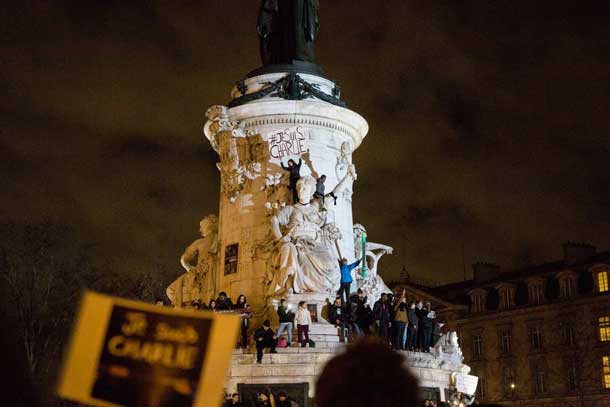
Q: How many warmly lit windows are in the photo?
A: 3